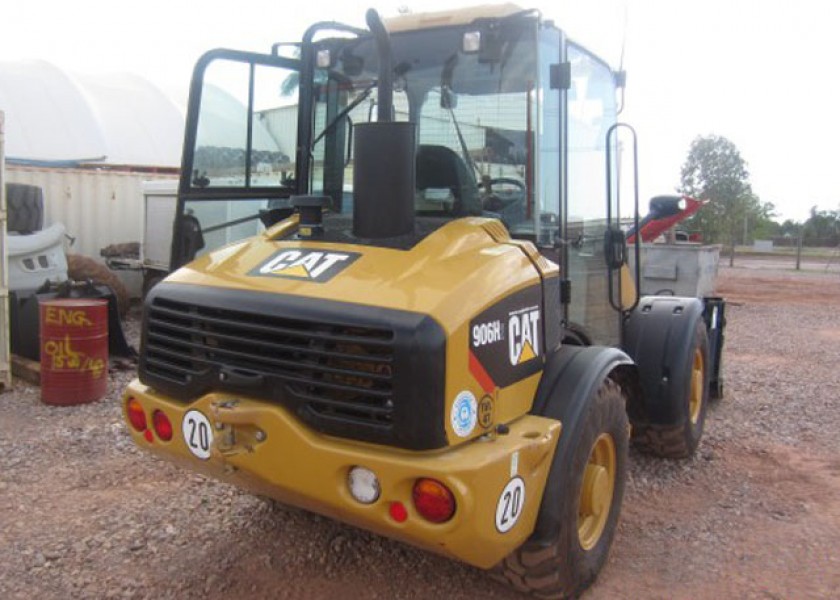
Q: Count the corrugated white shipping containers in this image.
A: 1